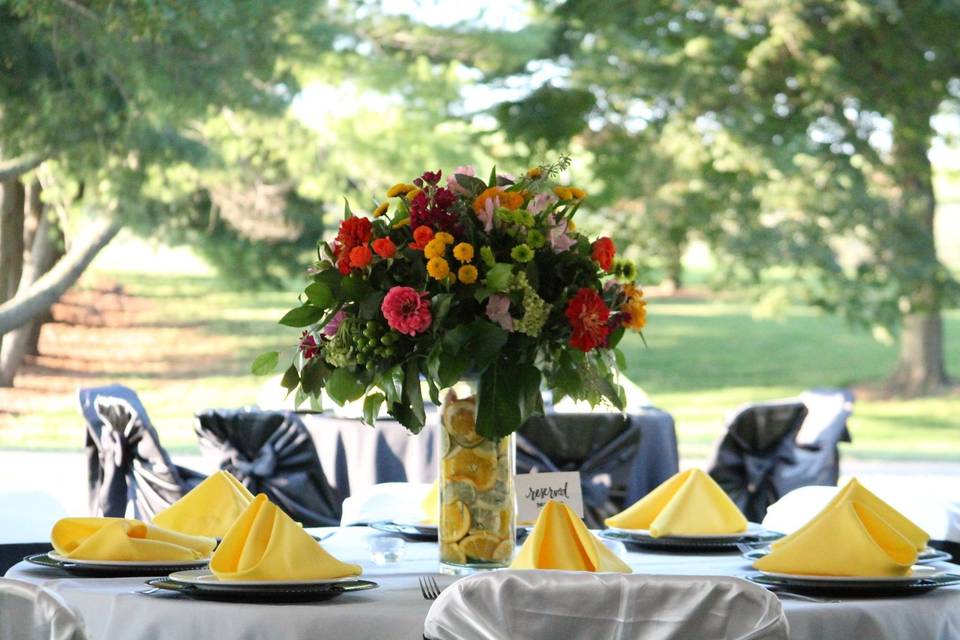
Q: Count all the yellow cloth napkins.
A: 8